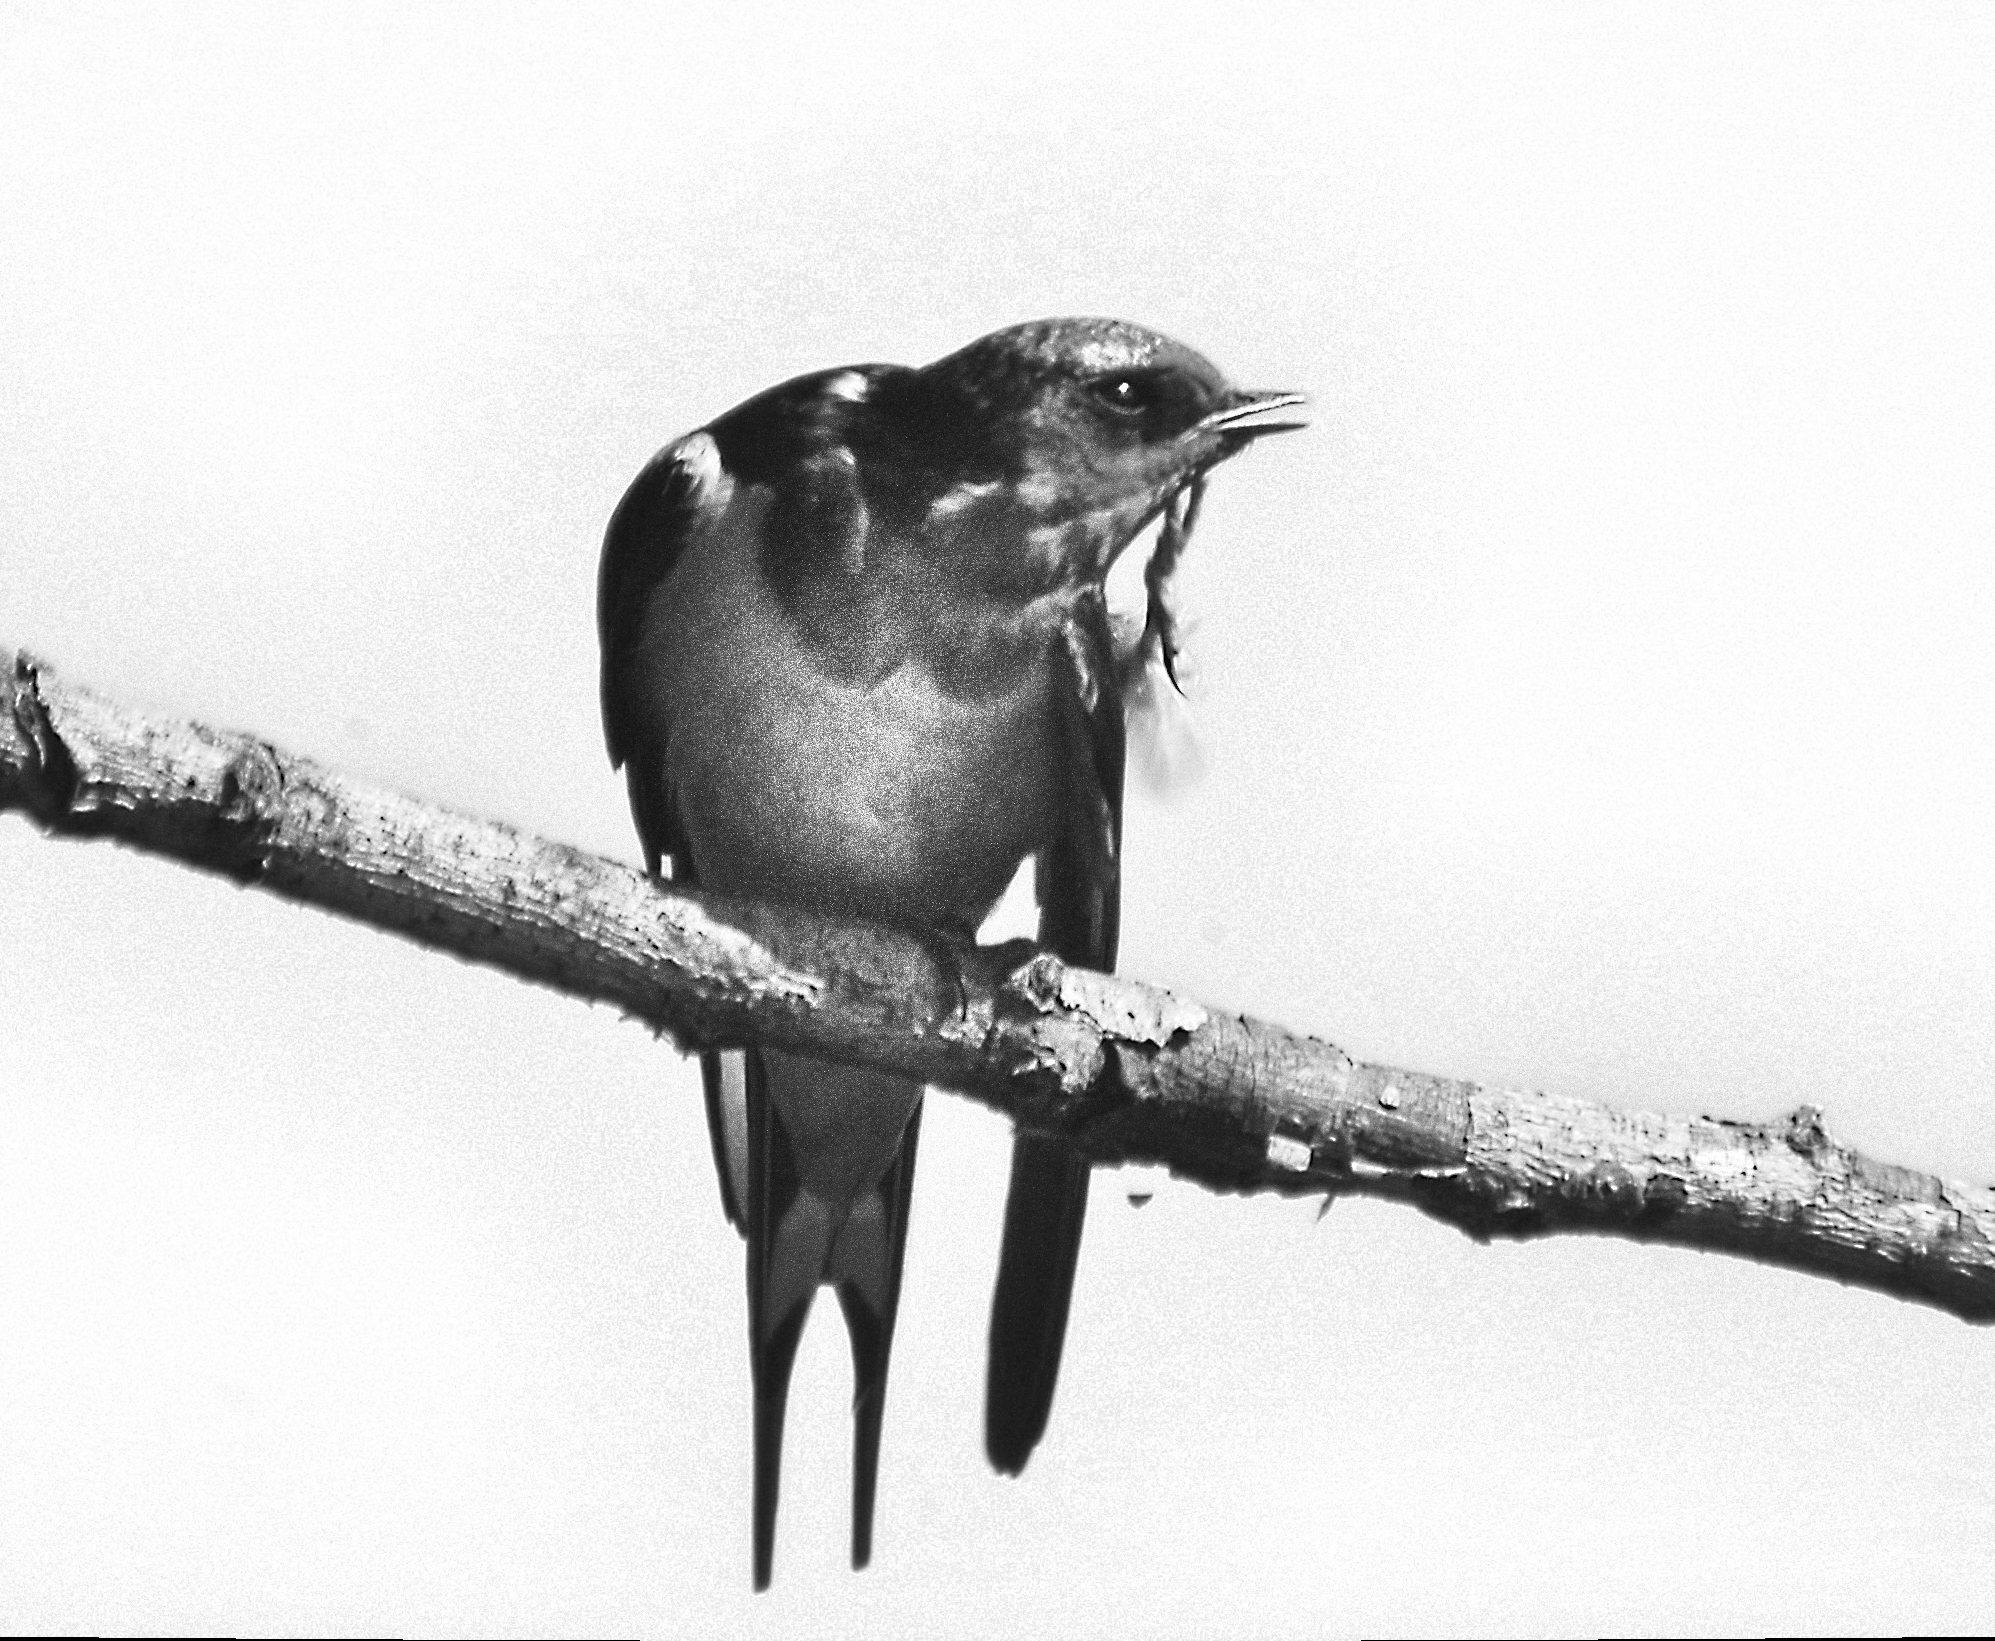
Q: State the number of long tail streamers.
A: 2